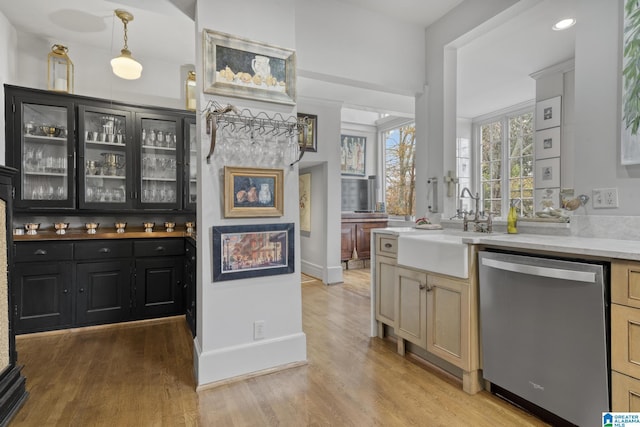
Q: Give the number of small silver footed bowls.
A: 7